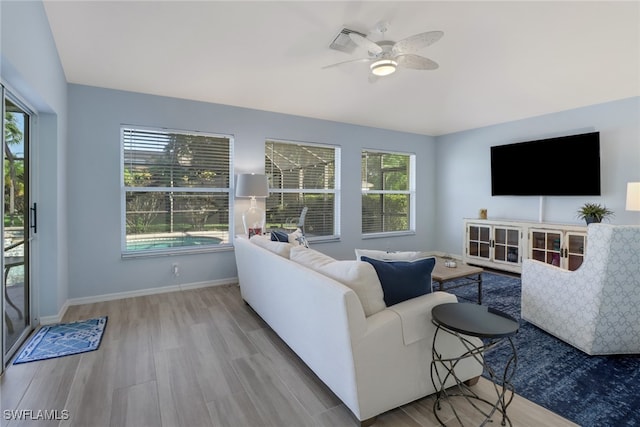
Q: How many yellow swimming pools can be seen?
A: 0